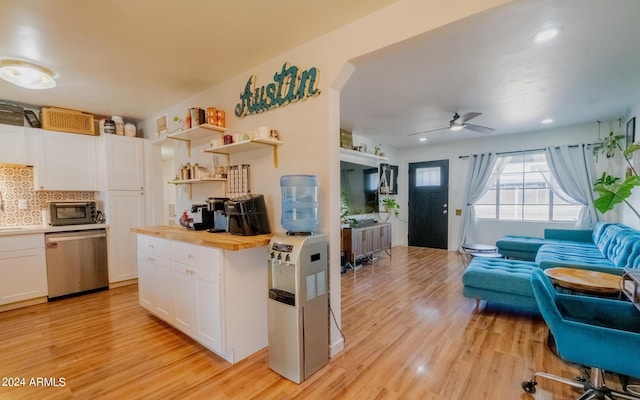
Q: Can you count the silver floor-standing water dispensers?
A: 1